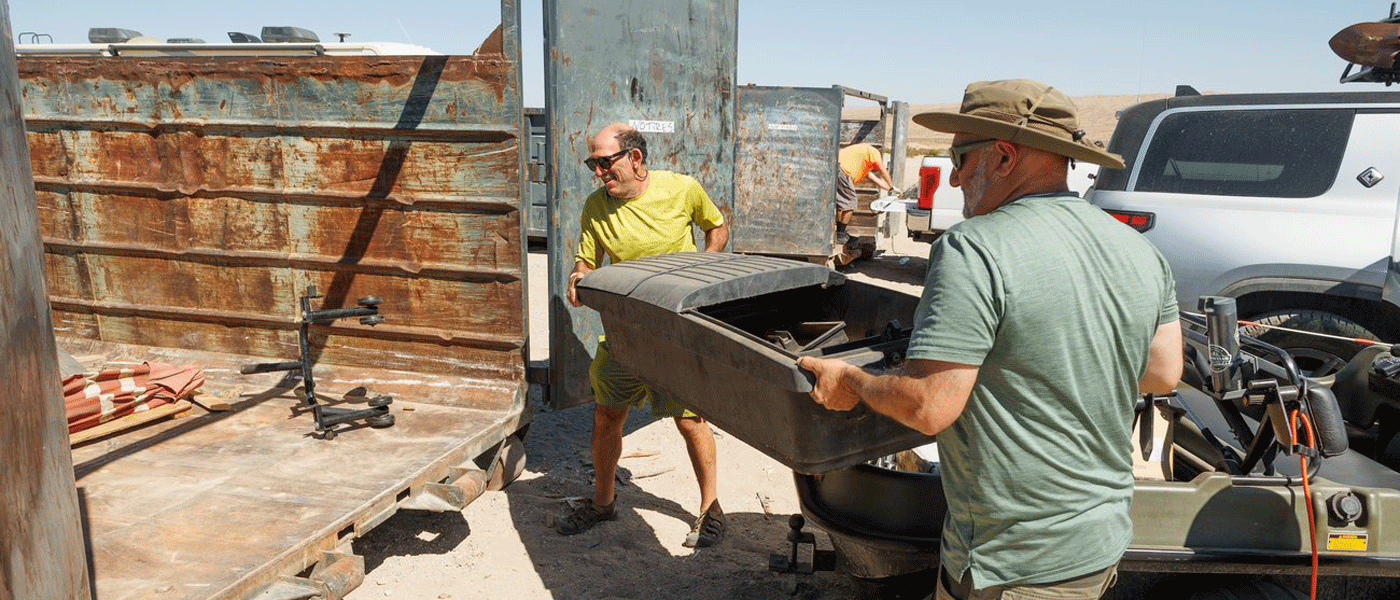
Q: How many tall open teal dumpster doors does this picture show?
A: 1